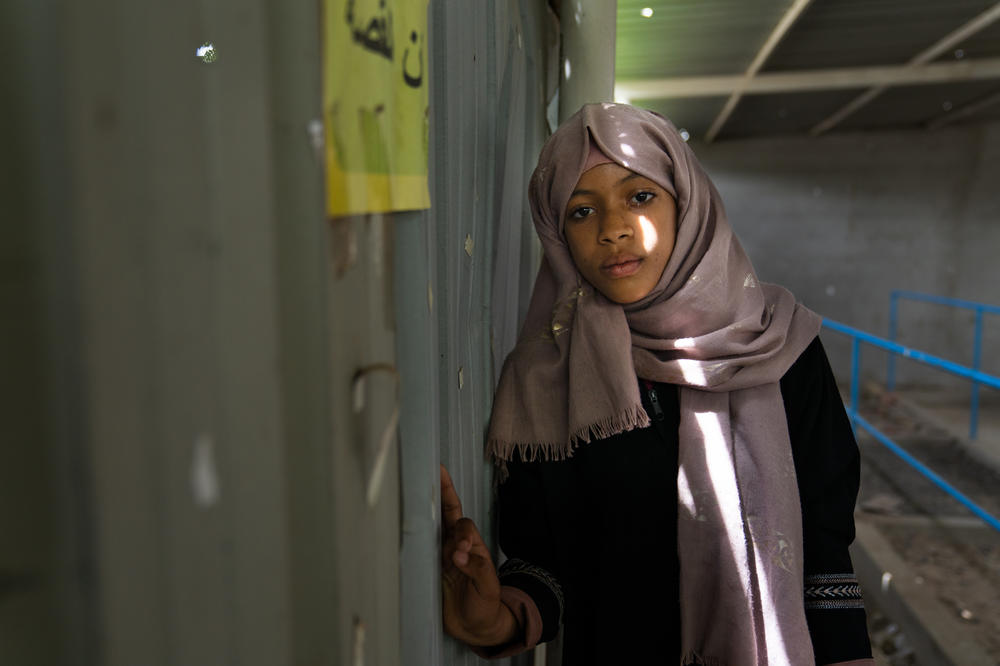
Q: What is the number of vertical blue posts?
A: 3